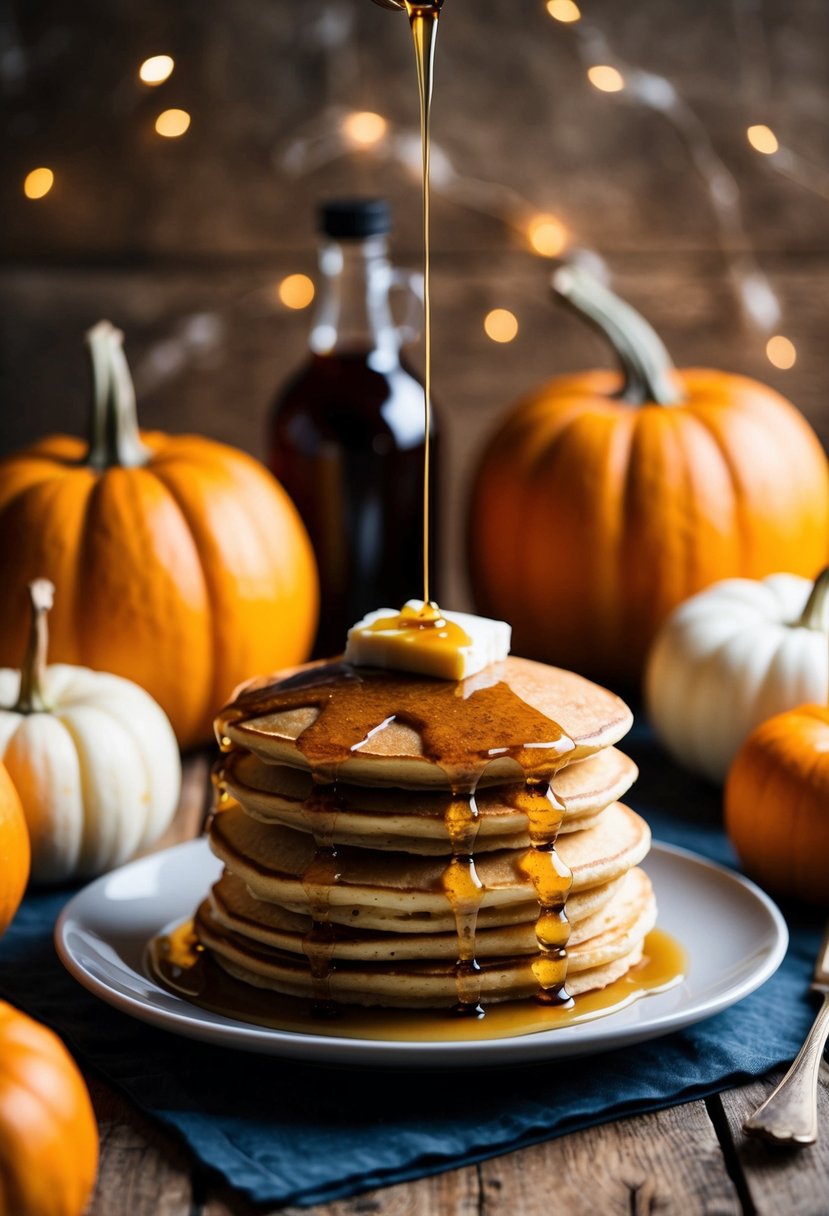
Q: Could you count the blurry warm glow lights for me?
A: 11